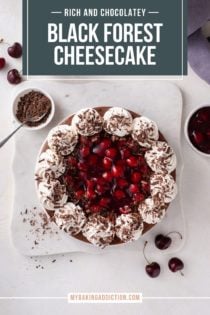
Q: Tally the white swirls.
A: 12